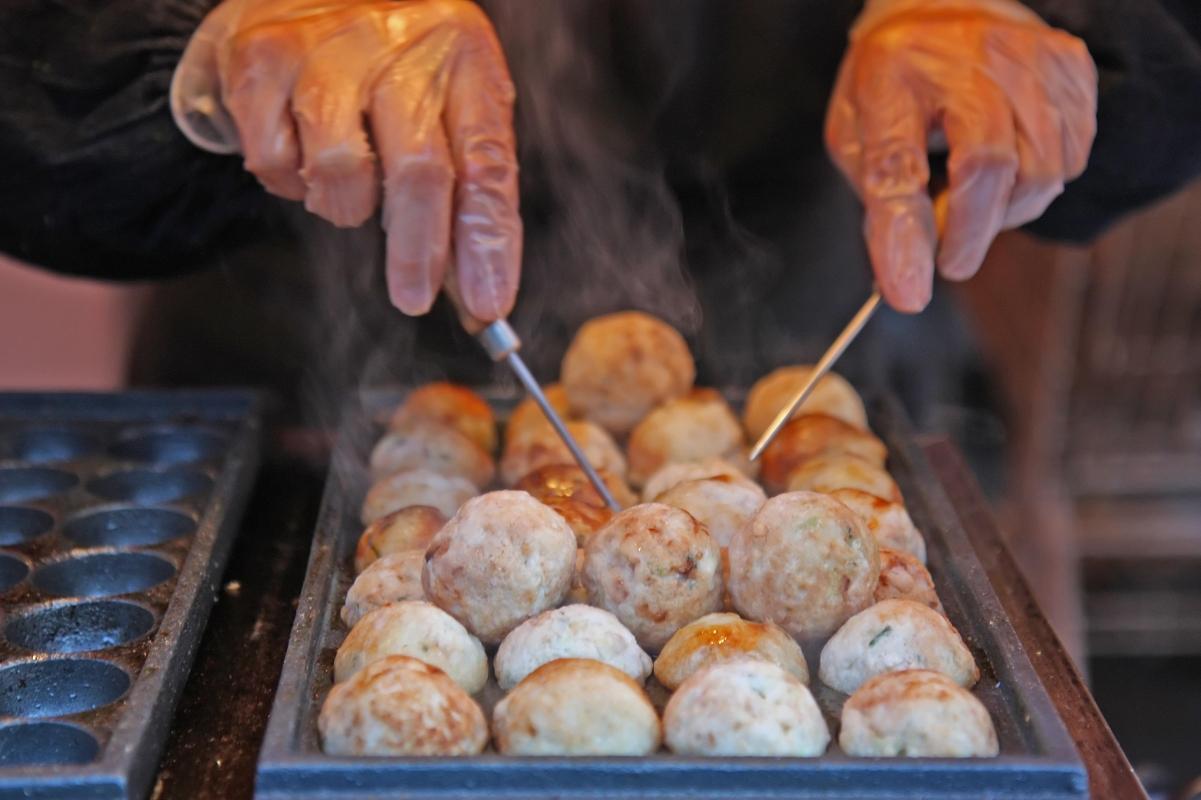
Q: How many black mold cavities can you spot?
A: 11